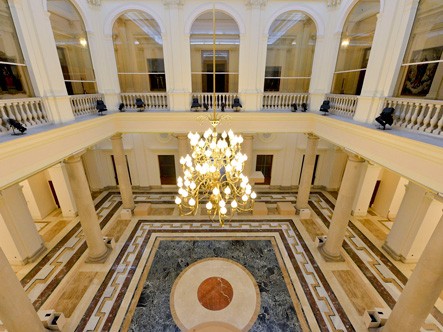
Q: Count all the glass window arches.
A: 7